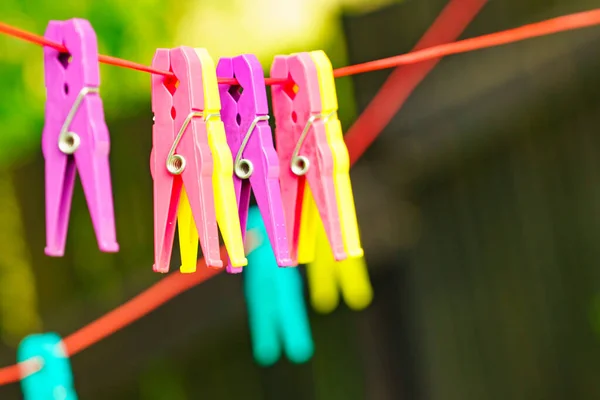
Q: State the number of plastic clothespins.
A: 9